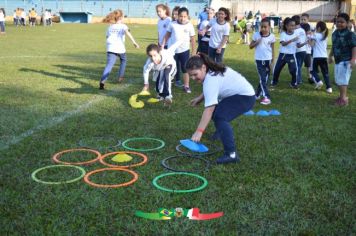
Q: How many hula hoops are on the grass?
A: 9